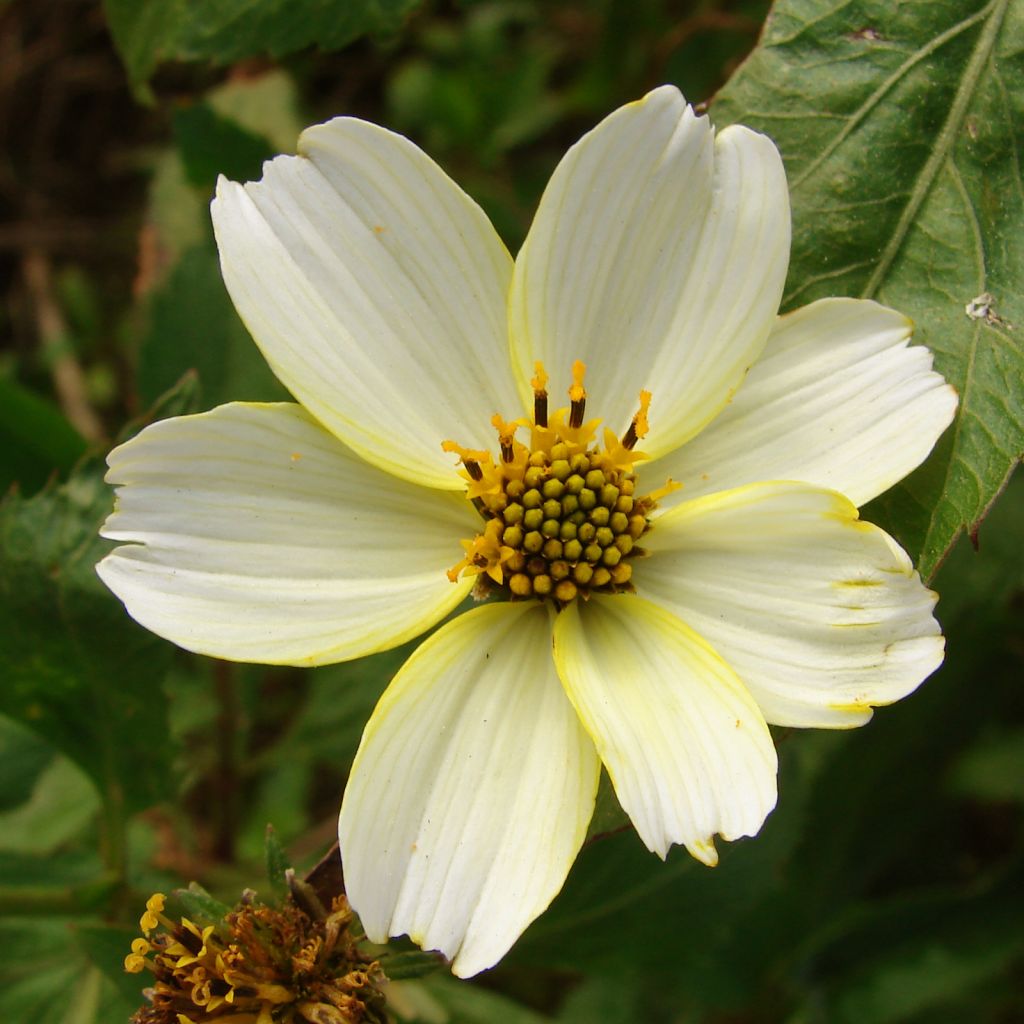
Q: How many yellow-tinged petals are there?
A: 7